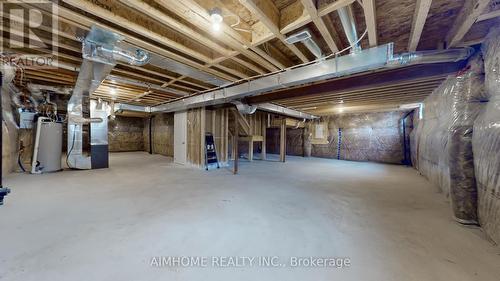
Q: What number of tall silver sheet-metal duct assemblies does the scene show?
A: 1